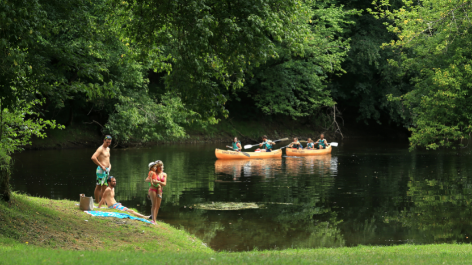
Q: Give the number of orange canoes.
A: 2